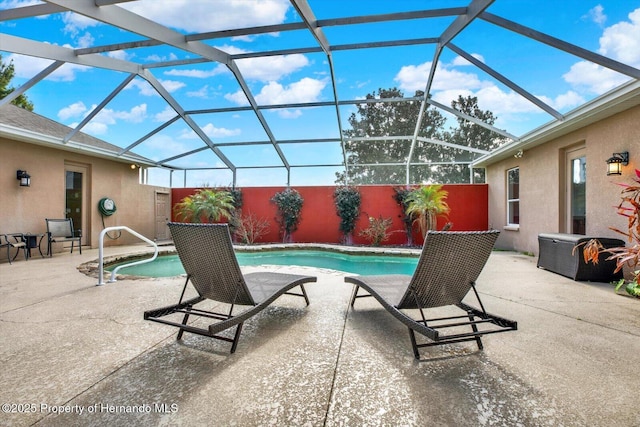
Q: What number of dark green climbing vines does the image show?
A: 4